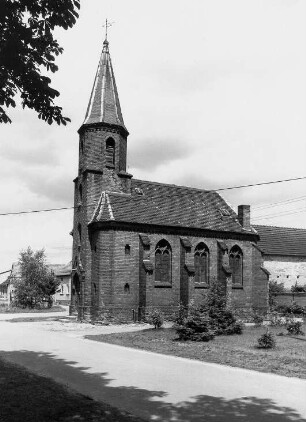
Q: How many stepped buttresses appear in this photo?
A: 4